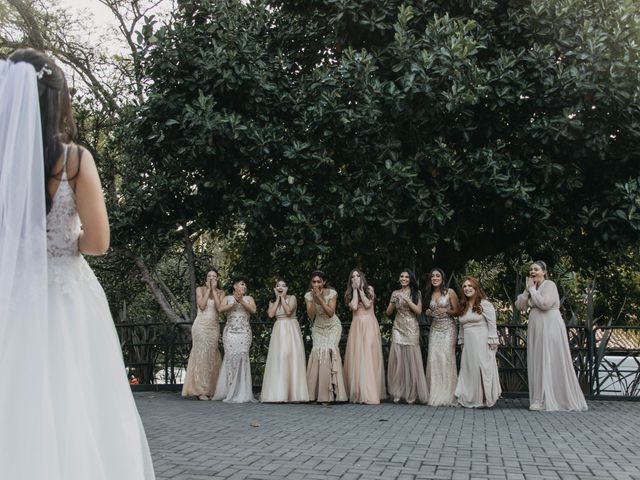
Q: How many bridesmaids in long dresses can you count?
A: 9